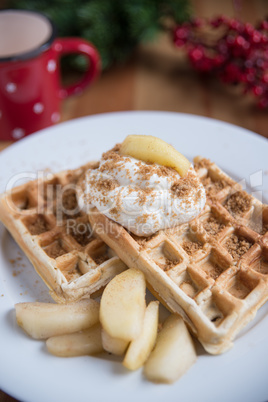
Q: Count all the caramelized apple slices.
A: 7